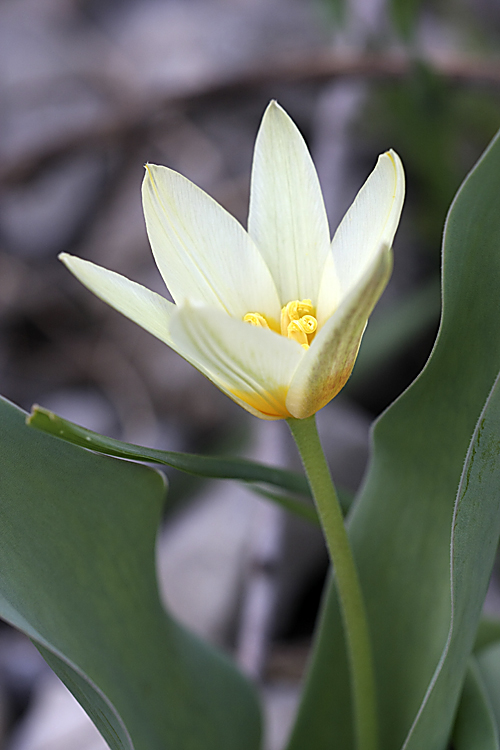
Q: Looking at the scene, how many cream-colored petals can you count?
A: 6